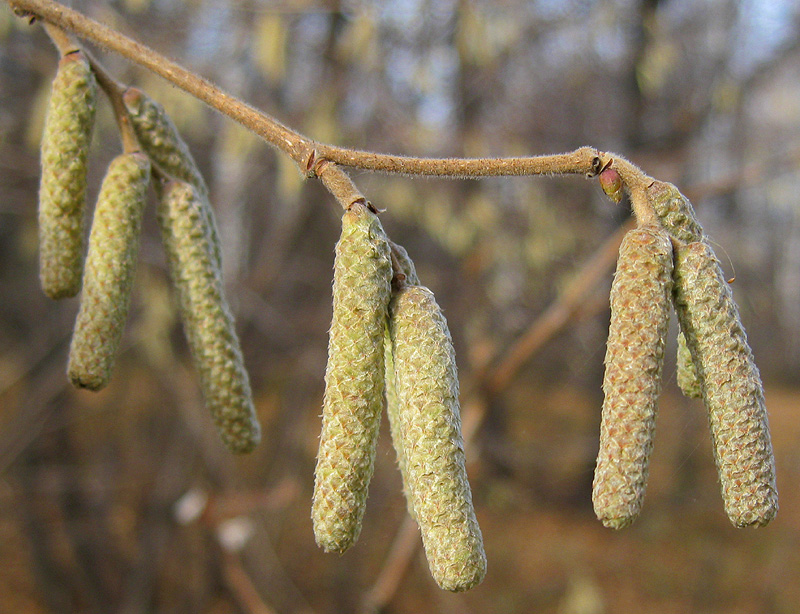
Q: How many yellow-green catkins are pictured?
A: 10